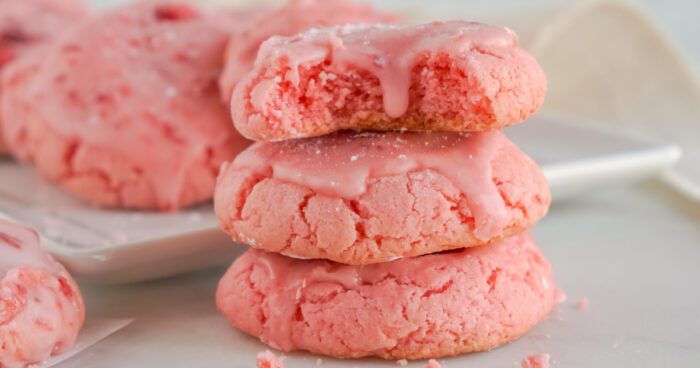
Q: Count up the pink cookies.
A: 7